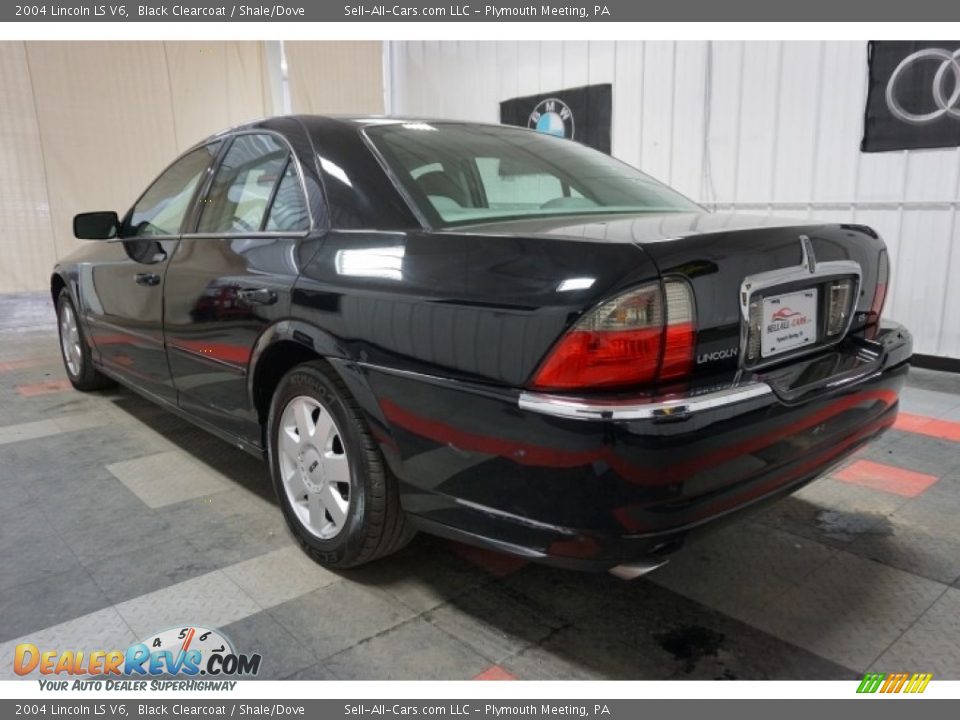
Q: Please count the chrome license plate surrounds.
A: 1